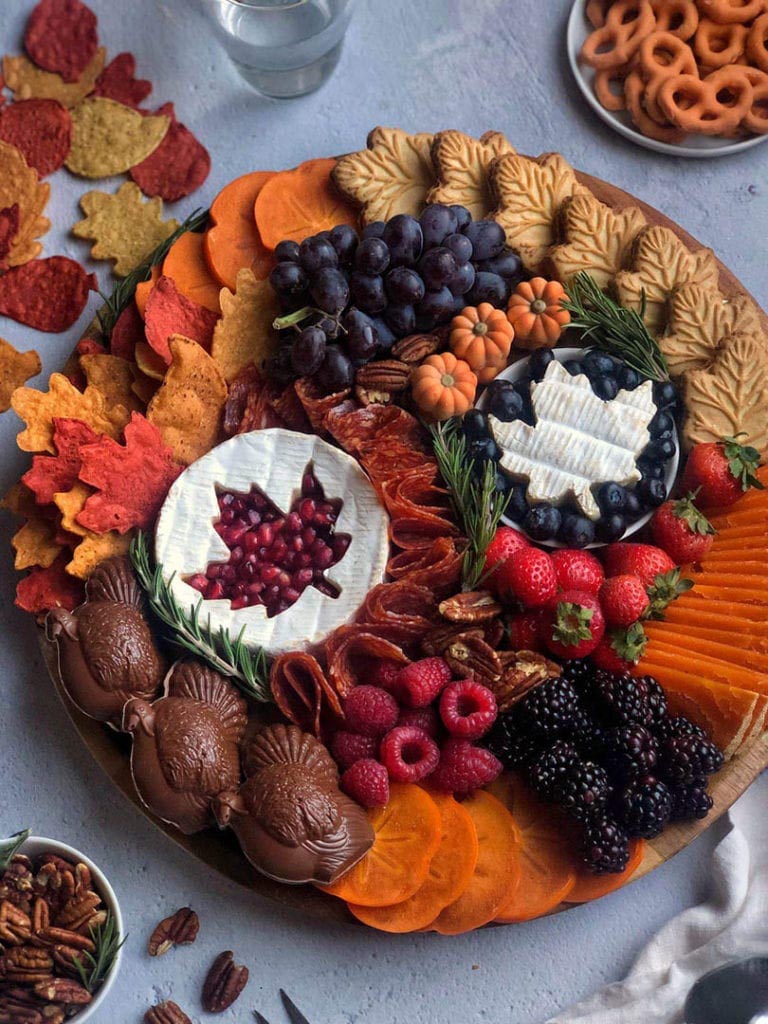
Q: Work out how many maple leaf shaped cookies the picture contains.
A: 7